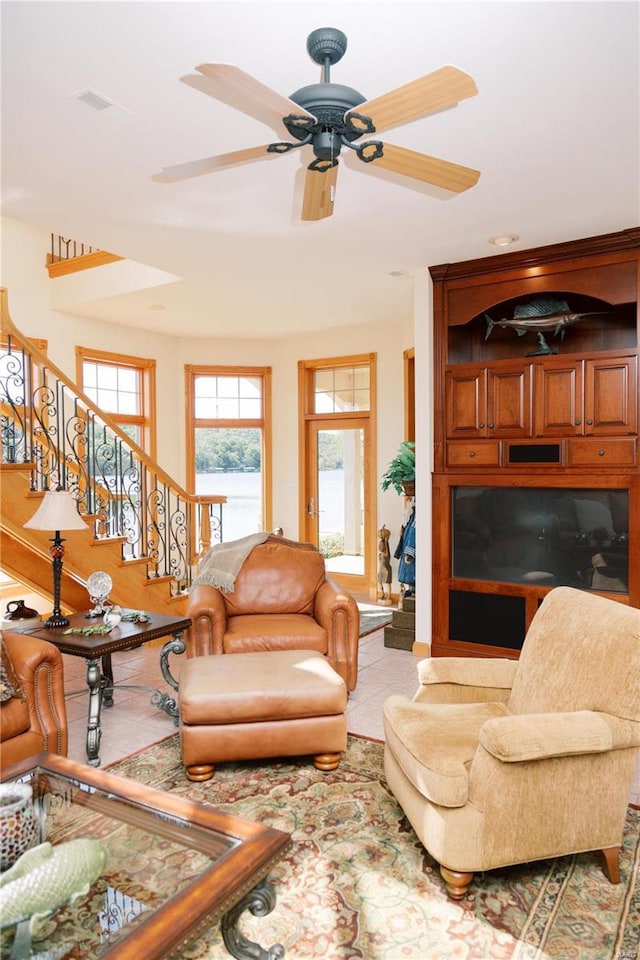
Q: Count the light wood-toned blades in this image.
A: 5